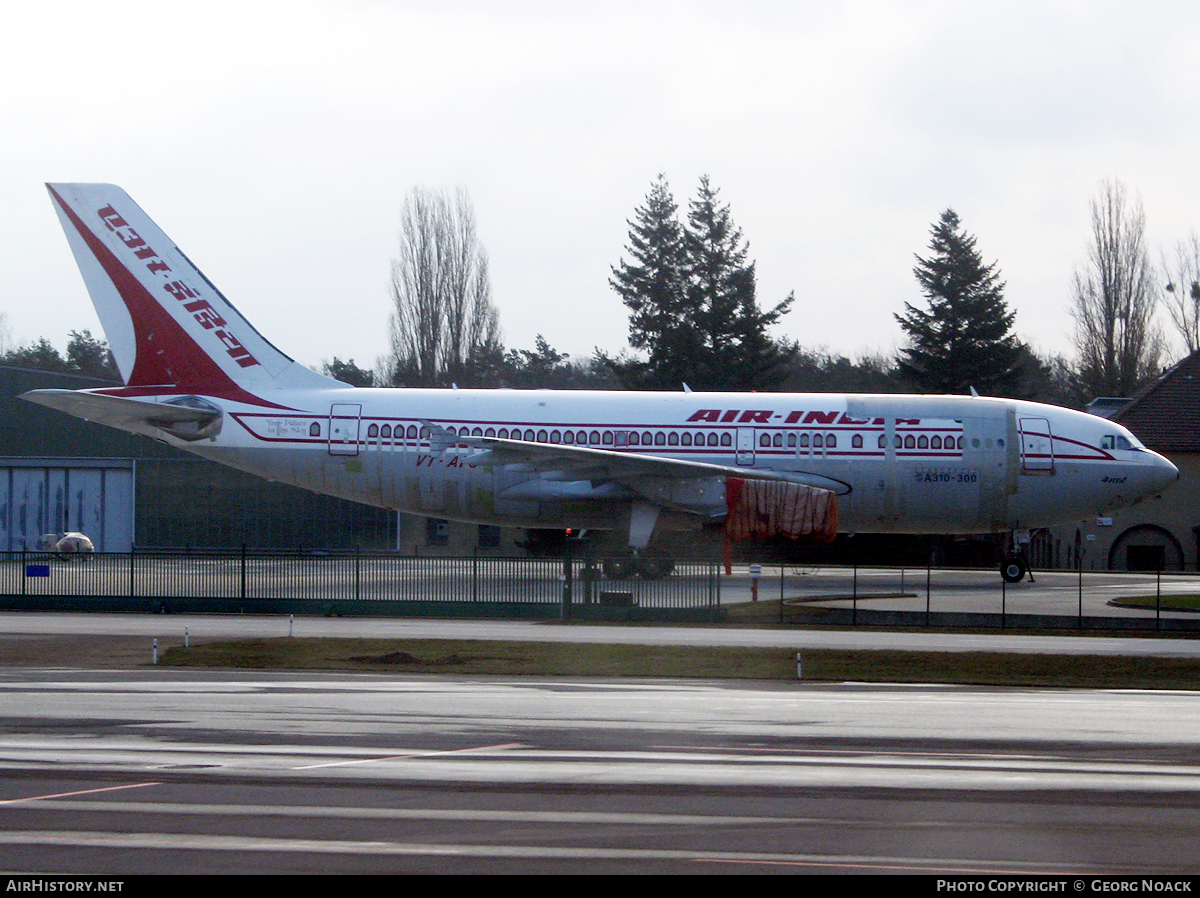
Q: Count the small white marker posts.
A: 4